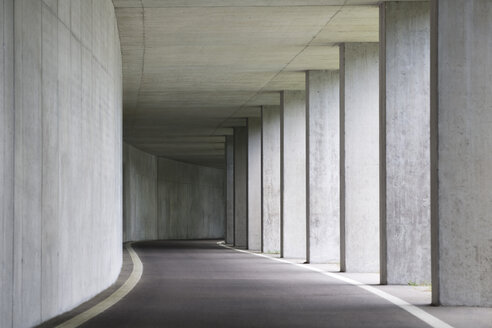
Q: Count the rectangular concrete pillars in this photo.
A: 9